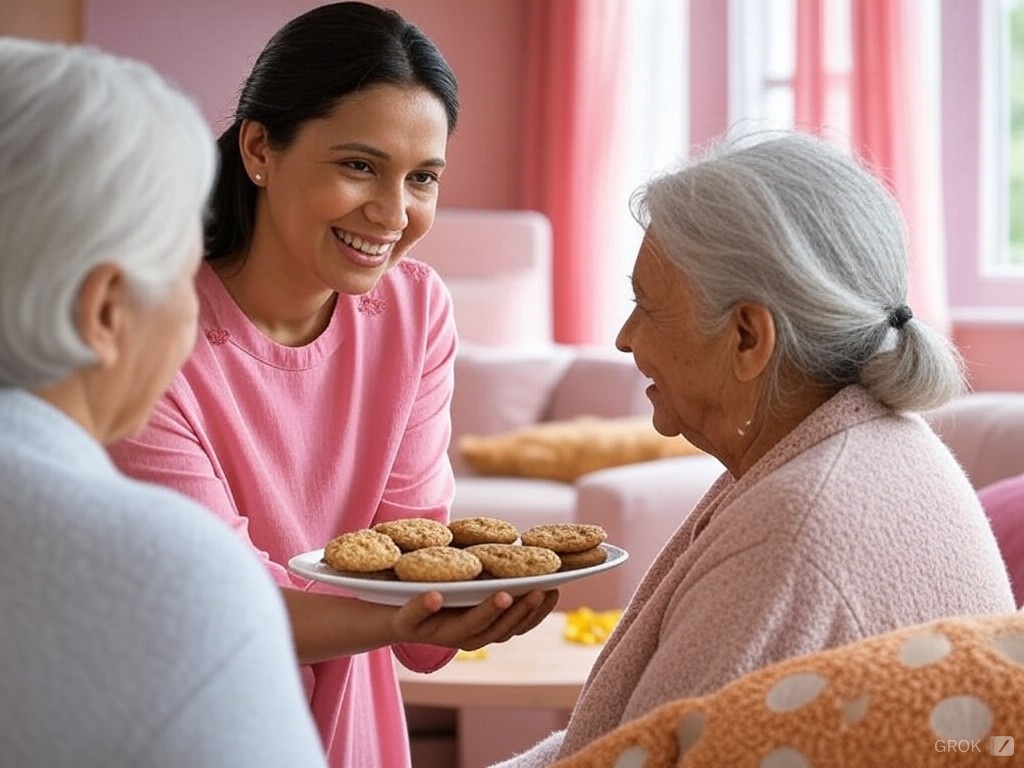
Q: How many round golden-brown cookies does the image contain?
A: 7